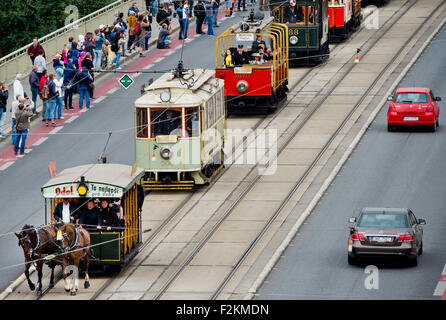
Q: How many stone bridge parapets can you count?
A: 1